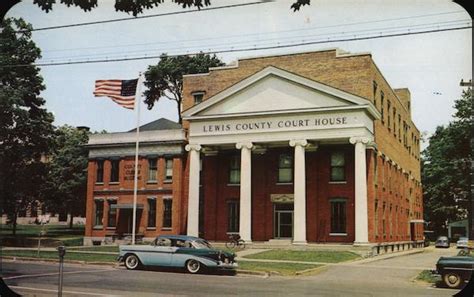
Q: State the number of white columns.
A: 4